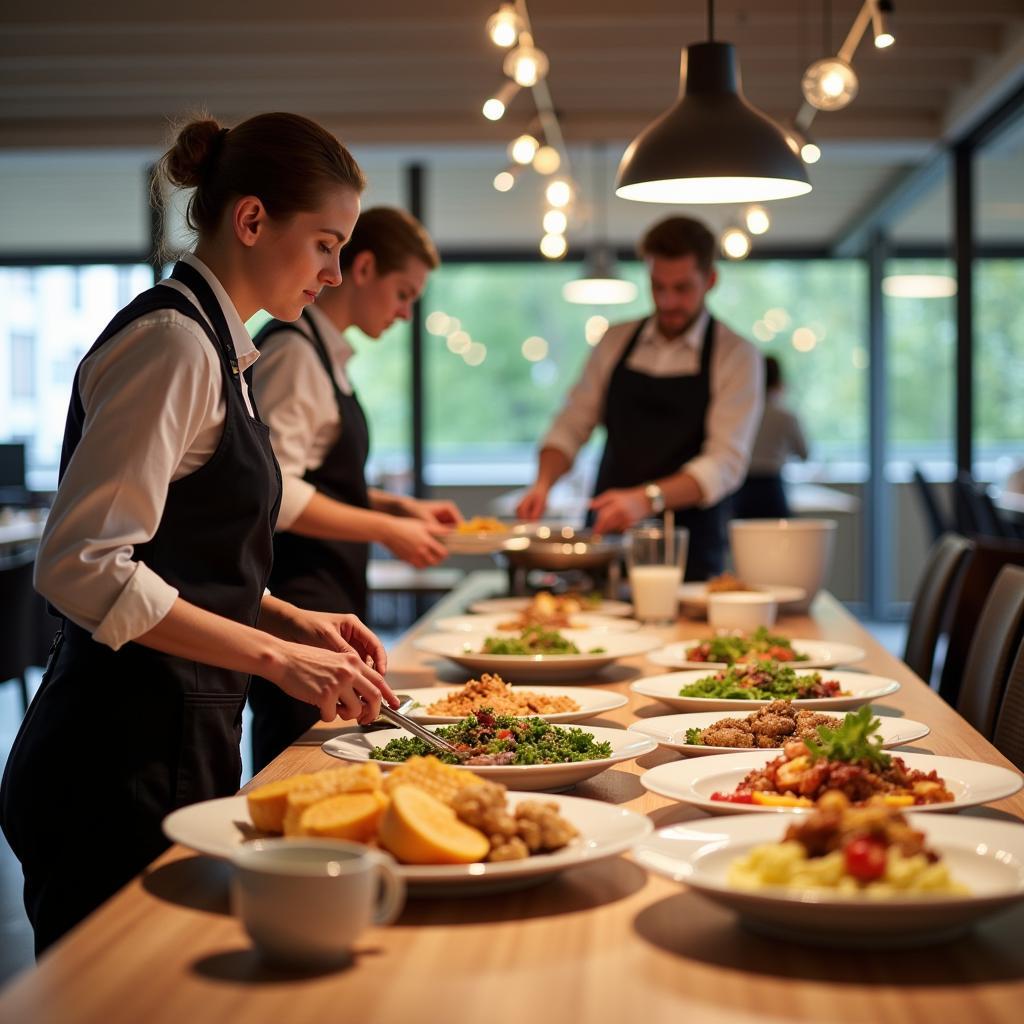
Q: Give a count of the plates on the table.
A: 12